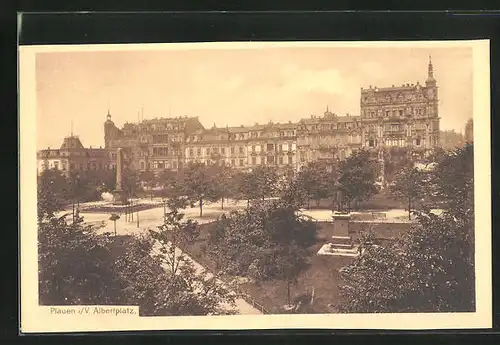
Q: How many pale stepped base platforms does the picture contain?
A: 1